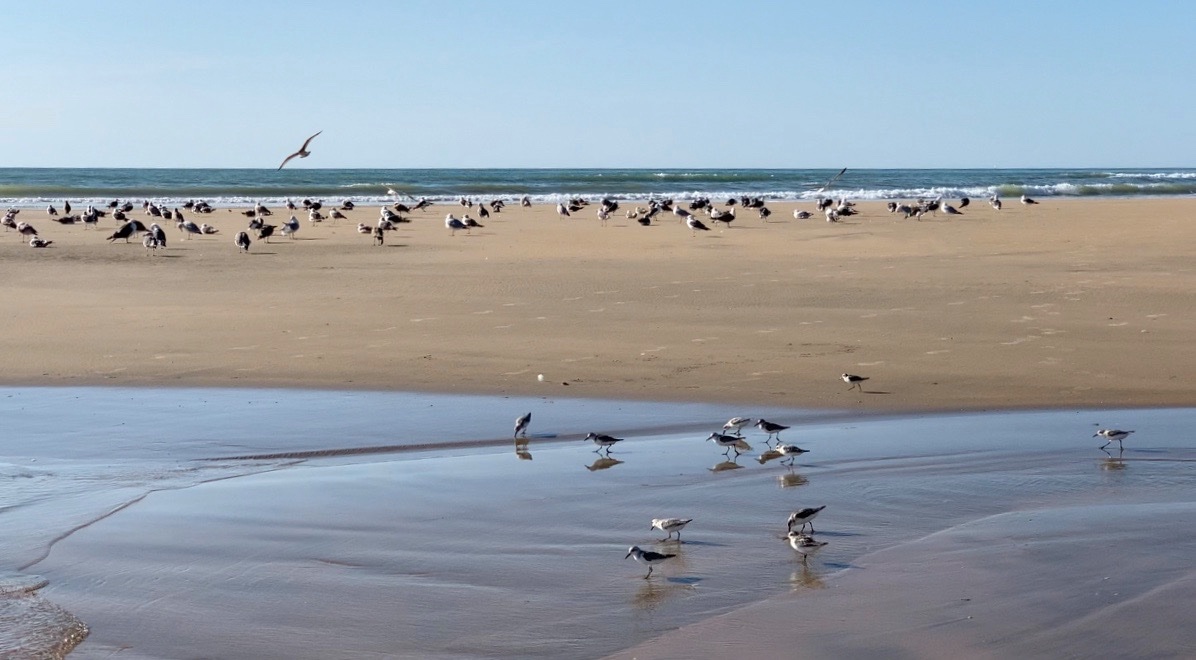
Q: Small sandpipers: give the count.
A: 12